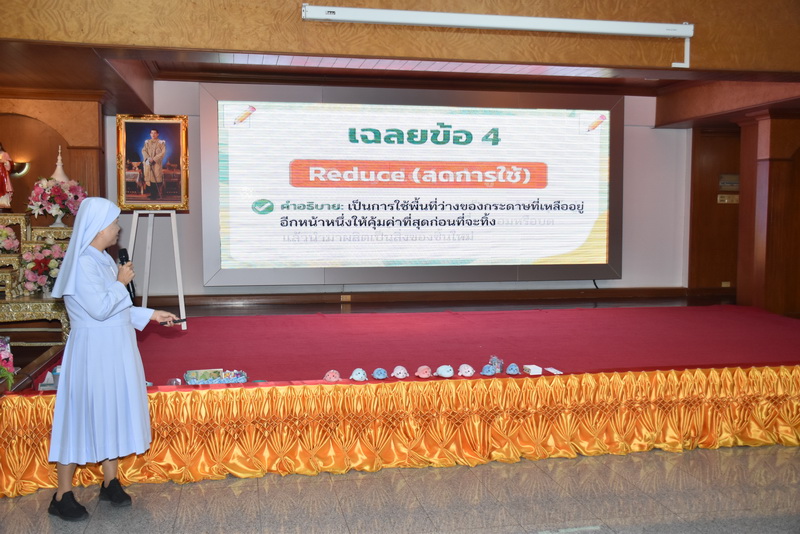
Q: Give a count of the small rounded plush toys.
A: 9